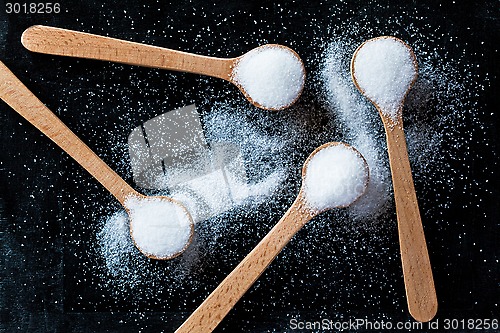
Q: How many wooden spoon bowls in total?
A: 4